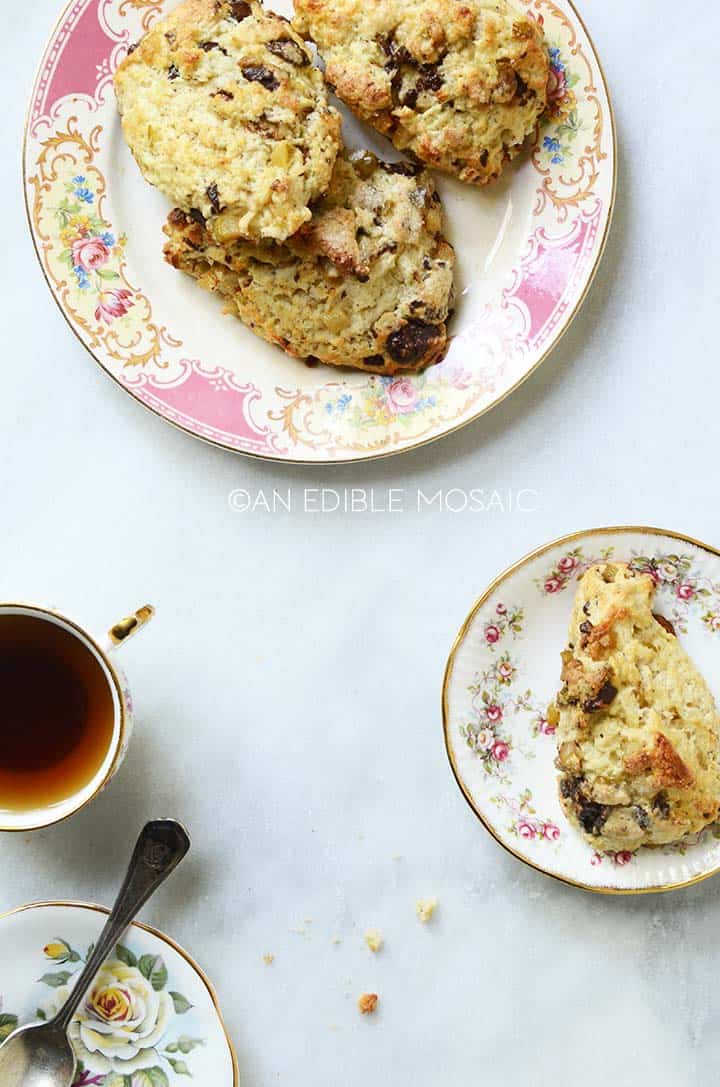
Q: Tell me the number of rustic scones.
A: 4